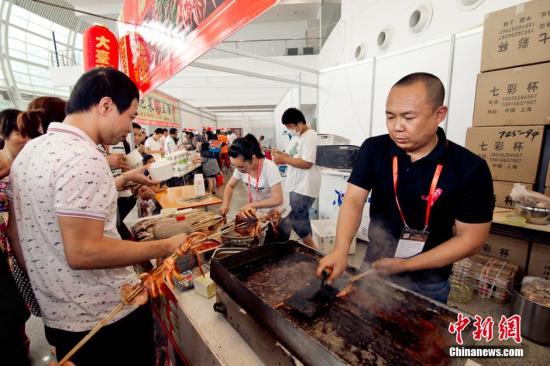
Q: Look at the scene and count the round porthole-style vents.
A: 4